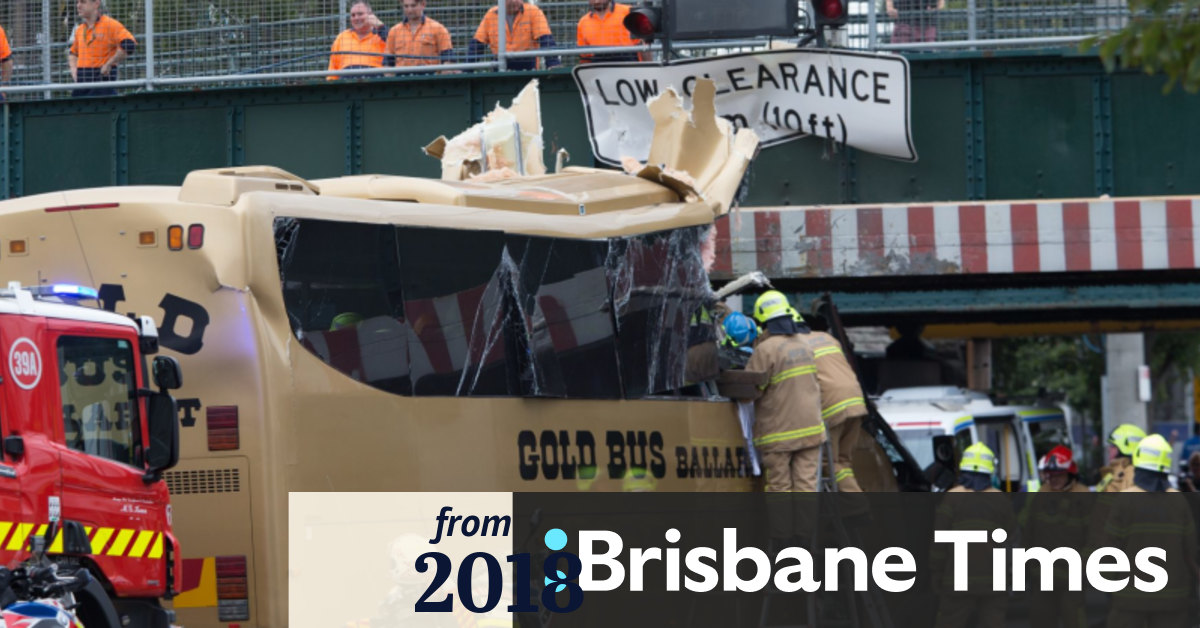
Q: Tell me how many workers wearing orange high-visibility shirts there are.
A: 6